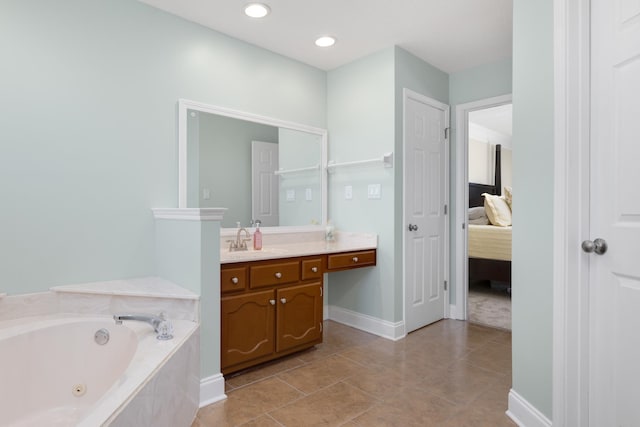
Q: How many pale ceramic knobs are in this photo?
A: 6